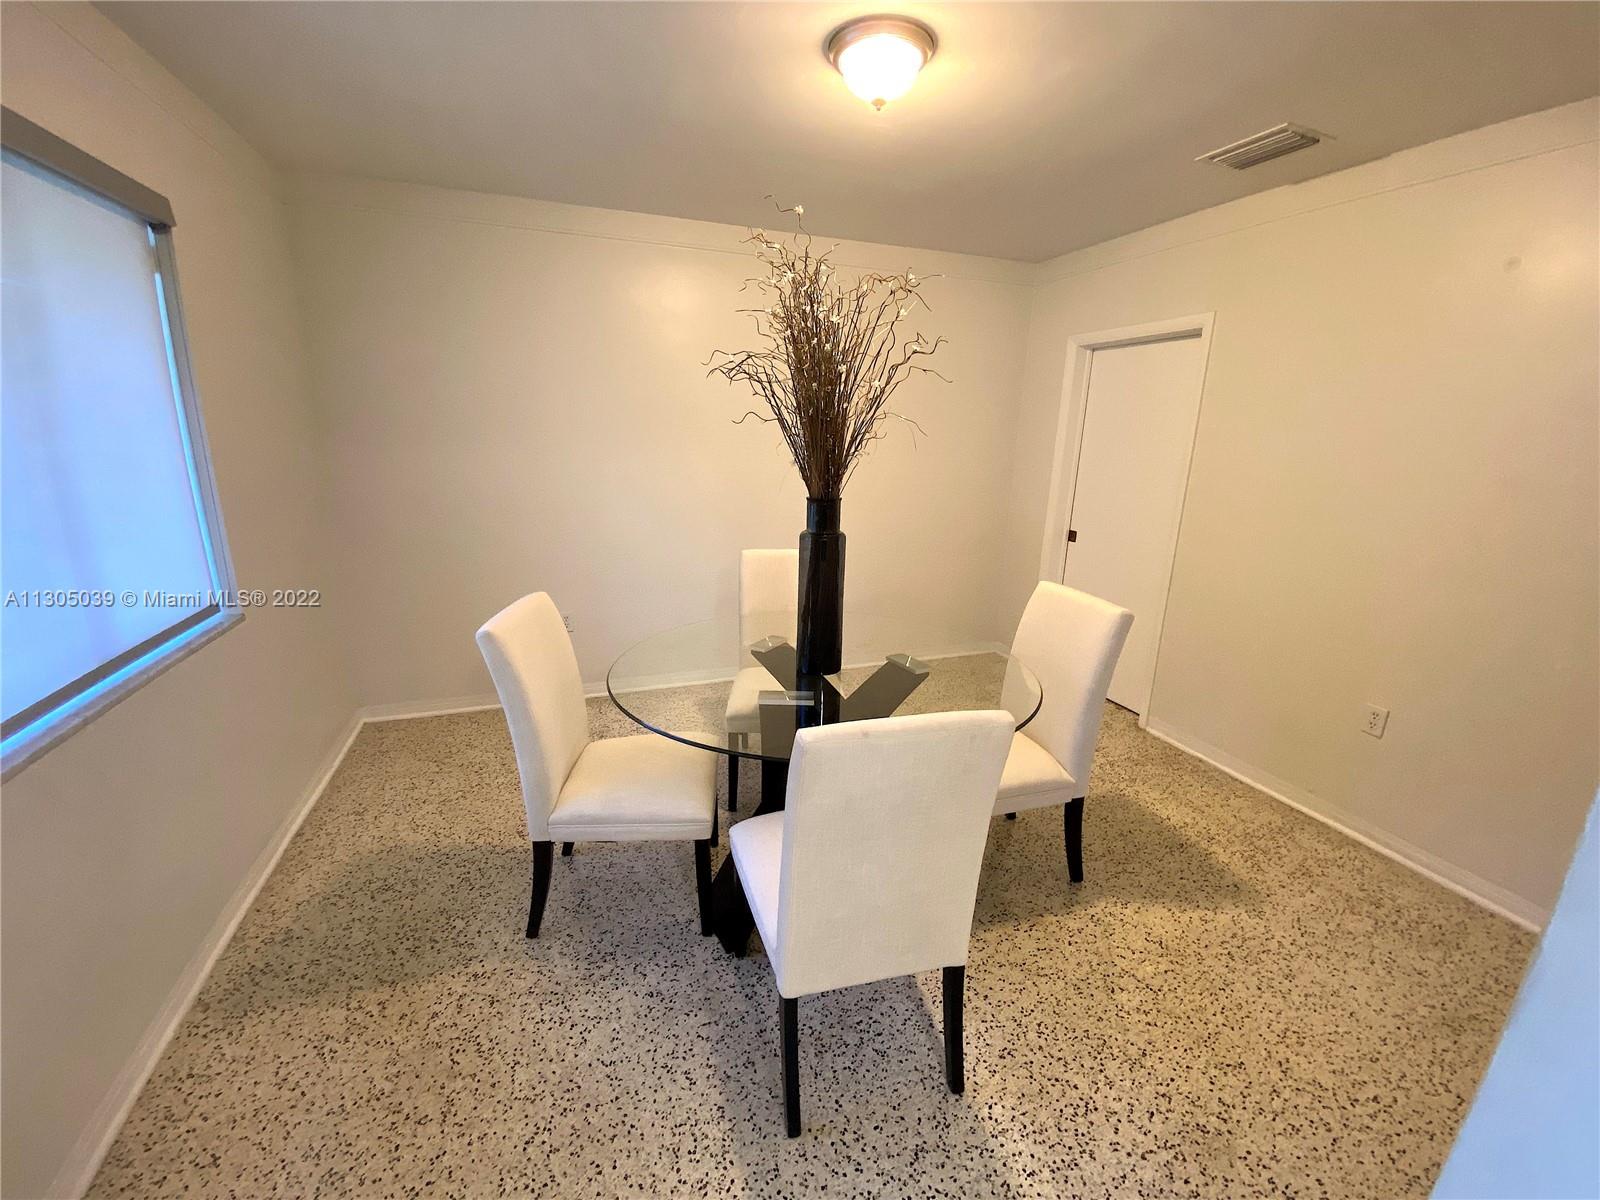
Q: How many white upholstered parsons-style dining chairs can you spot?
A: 4